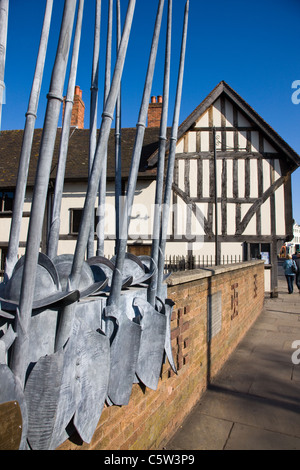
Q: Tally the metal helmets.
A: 5